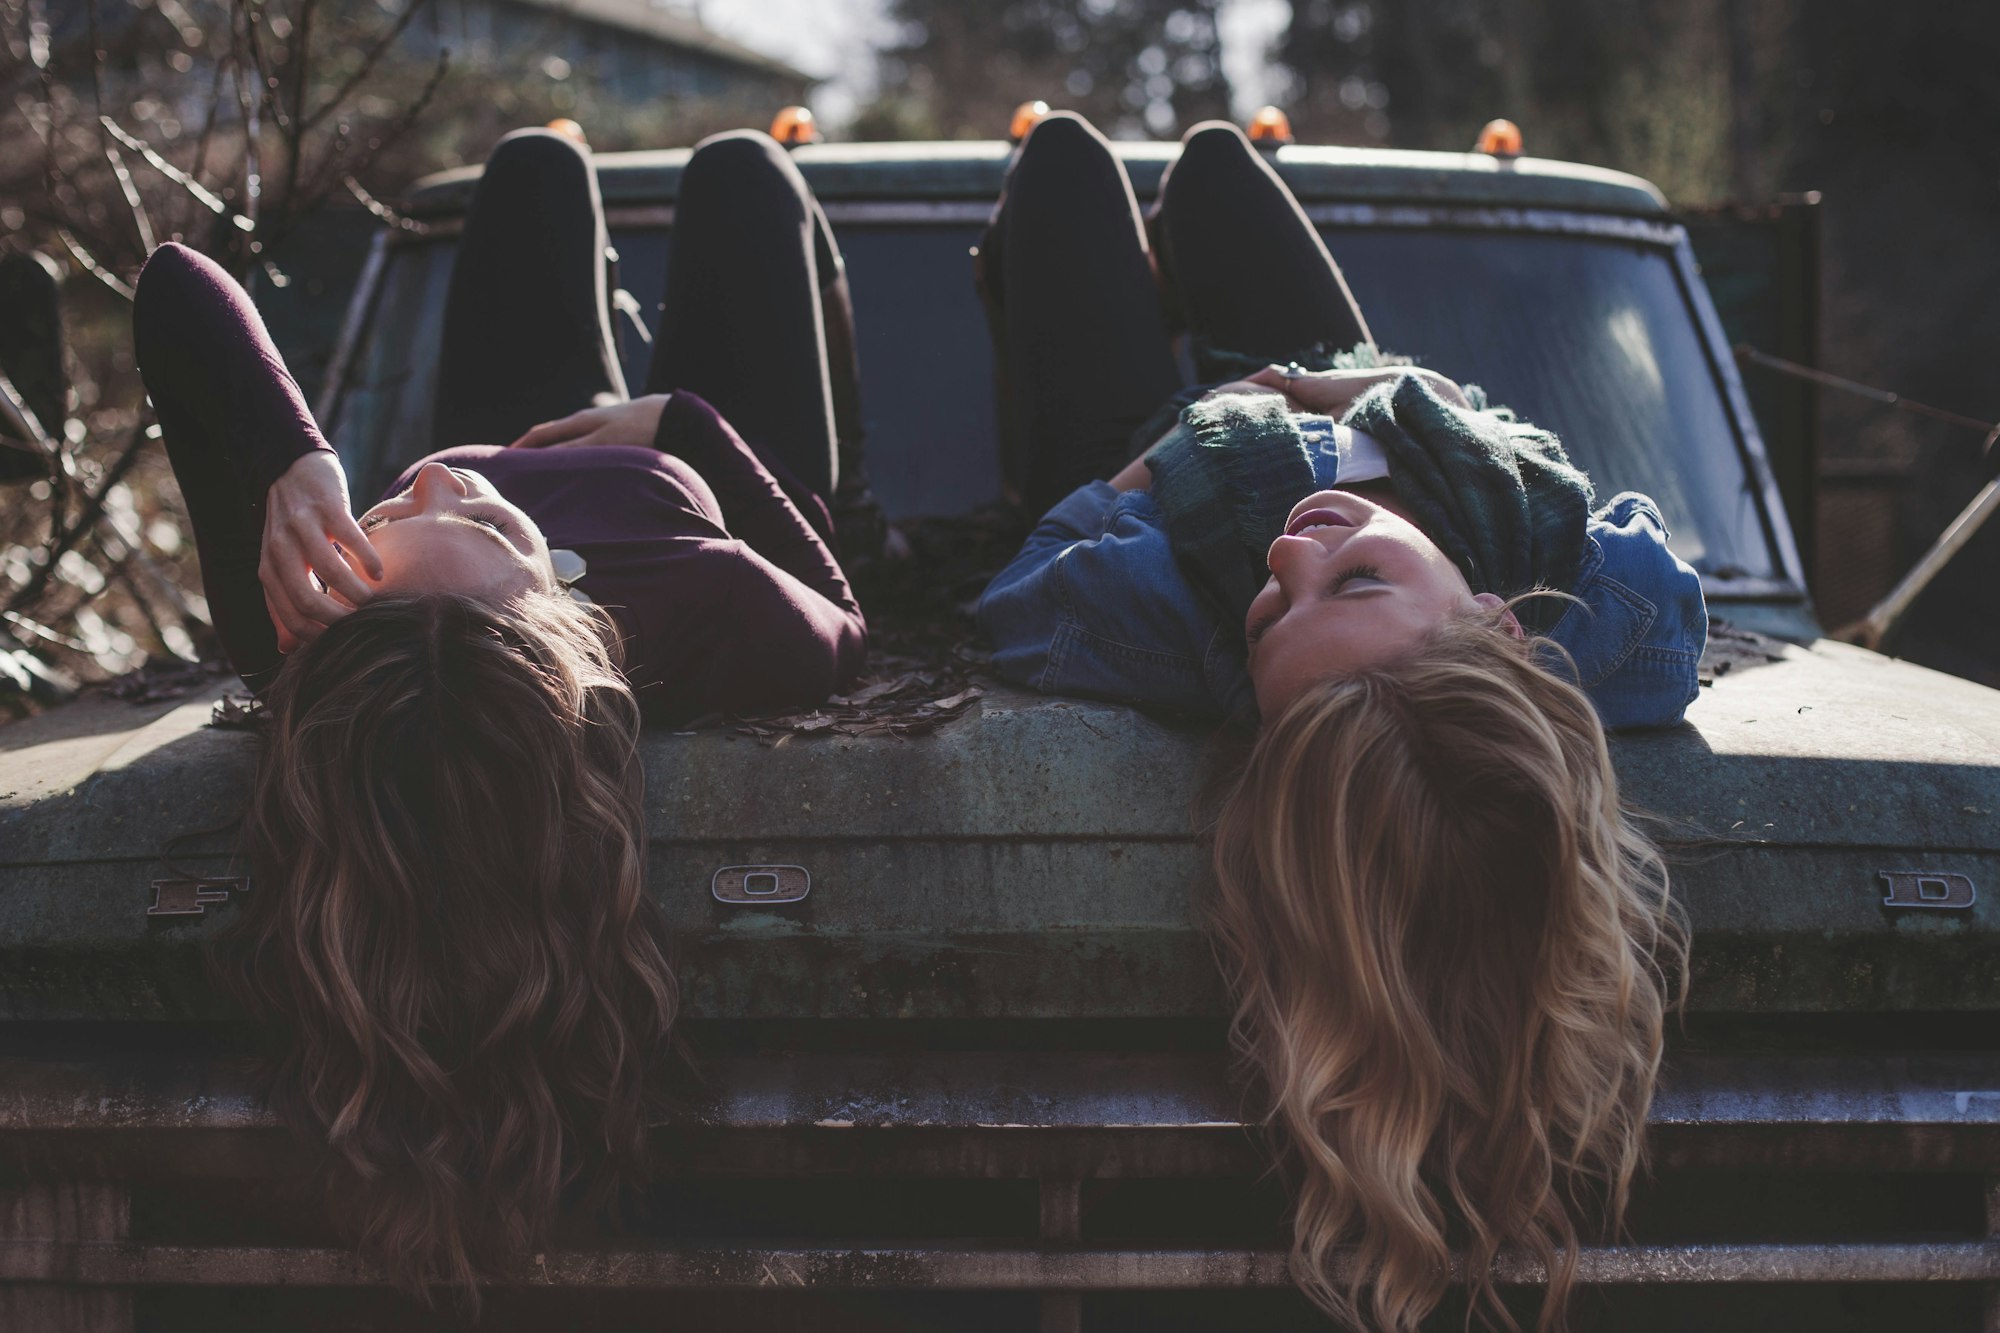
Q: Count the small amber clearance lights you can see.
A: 5